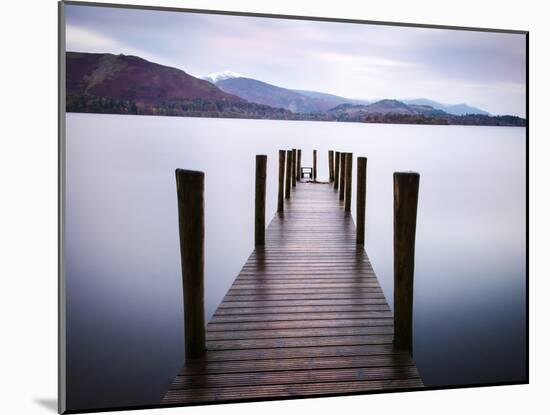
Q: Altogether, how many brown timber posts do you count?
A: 13